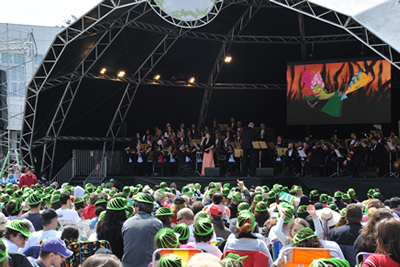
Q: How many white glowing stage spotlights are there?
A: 5